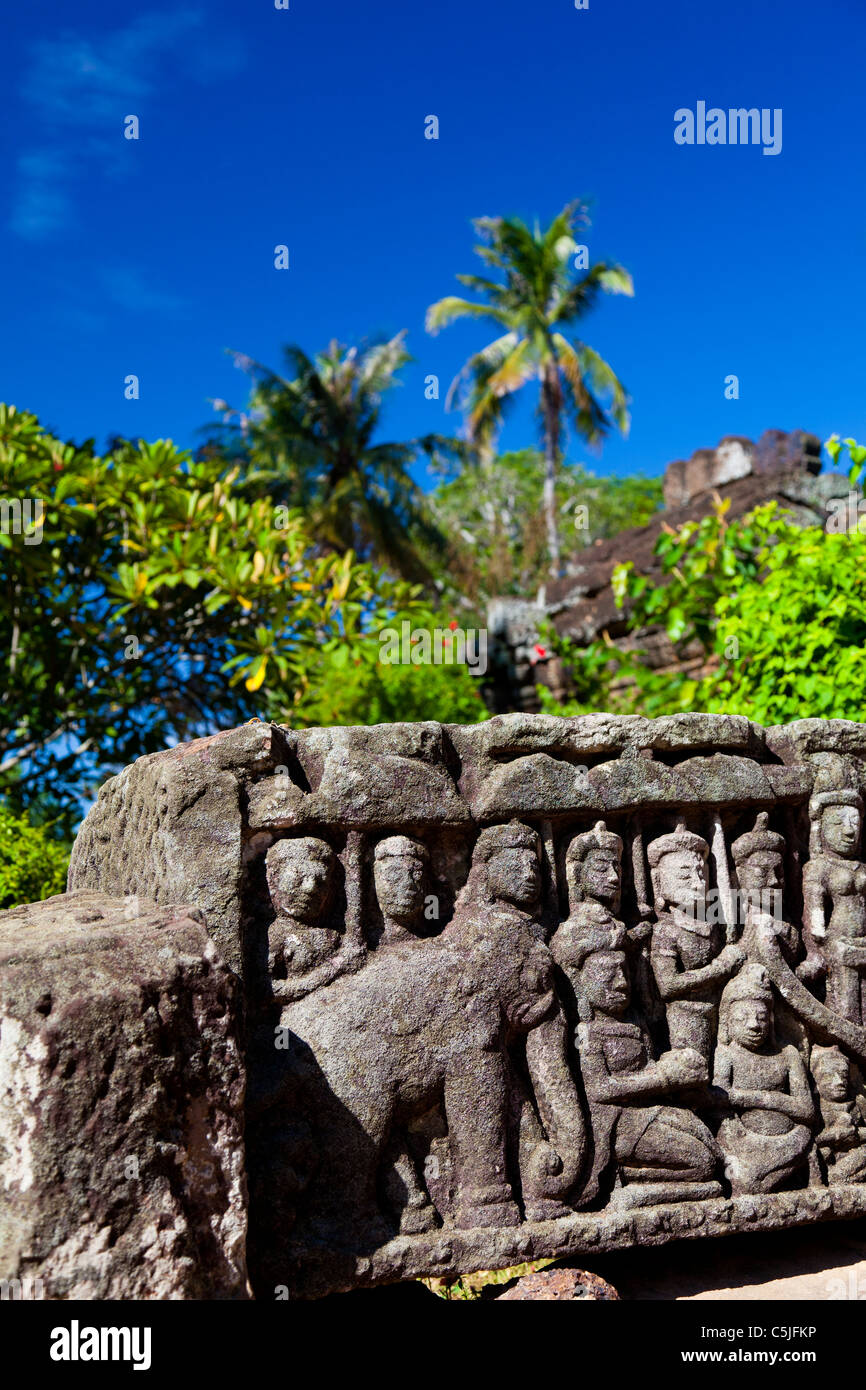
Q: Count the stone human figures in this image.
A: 10